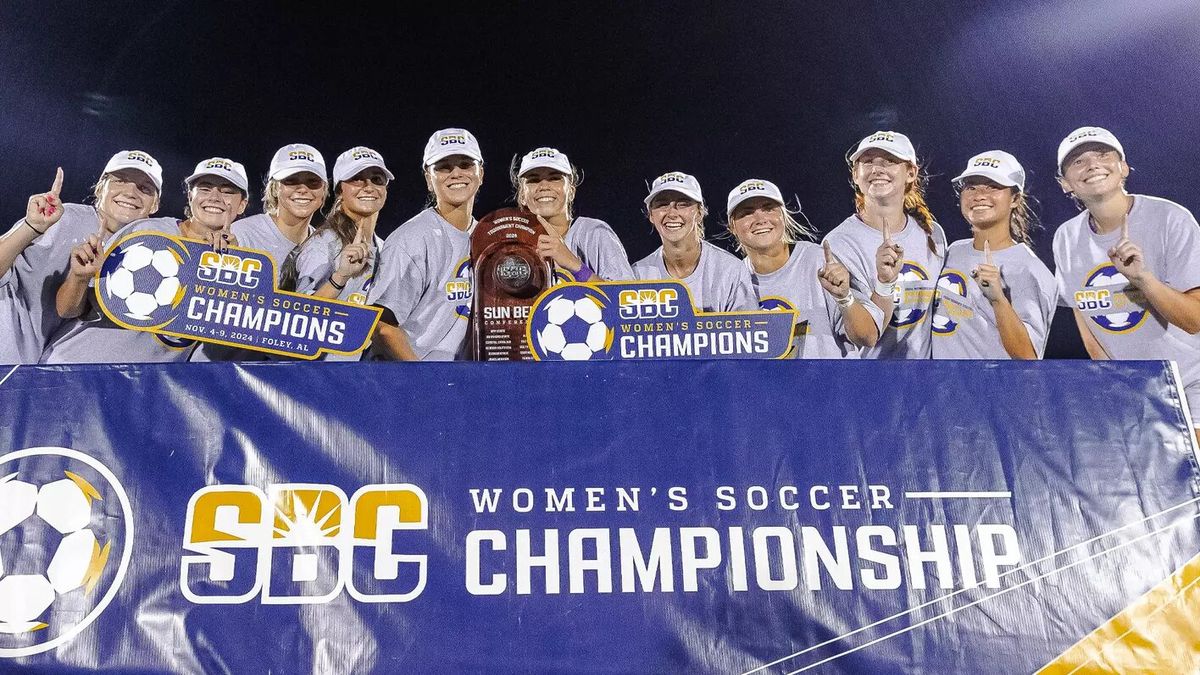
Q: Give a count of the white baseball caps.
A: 11